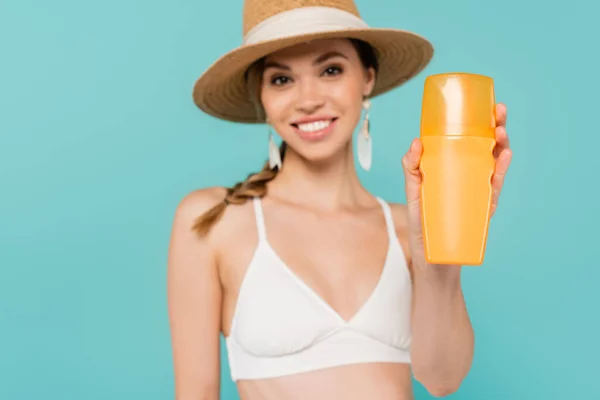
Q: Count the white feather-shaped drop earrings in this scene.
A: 2